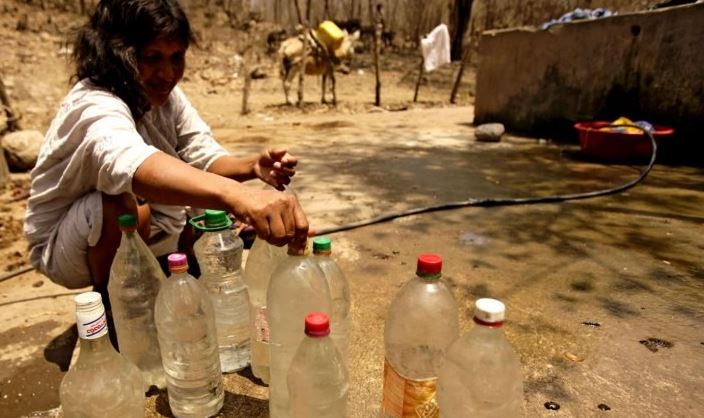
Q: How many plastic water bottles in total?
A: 10